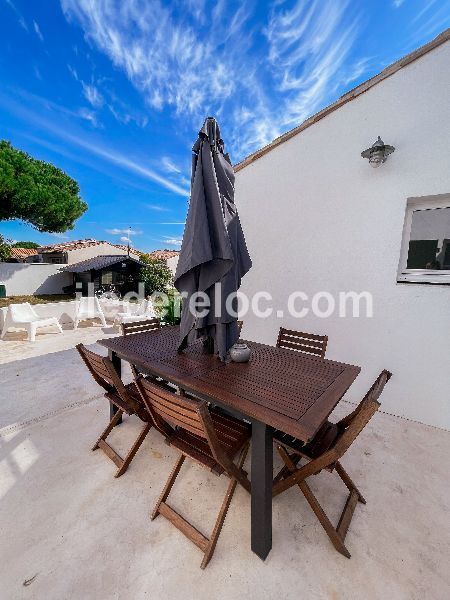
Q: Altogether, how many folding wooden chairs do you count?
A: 6